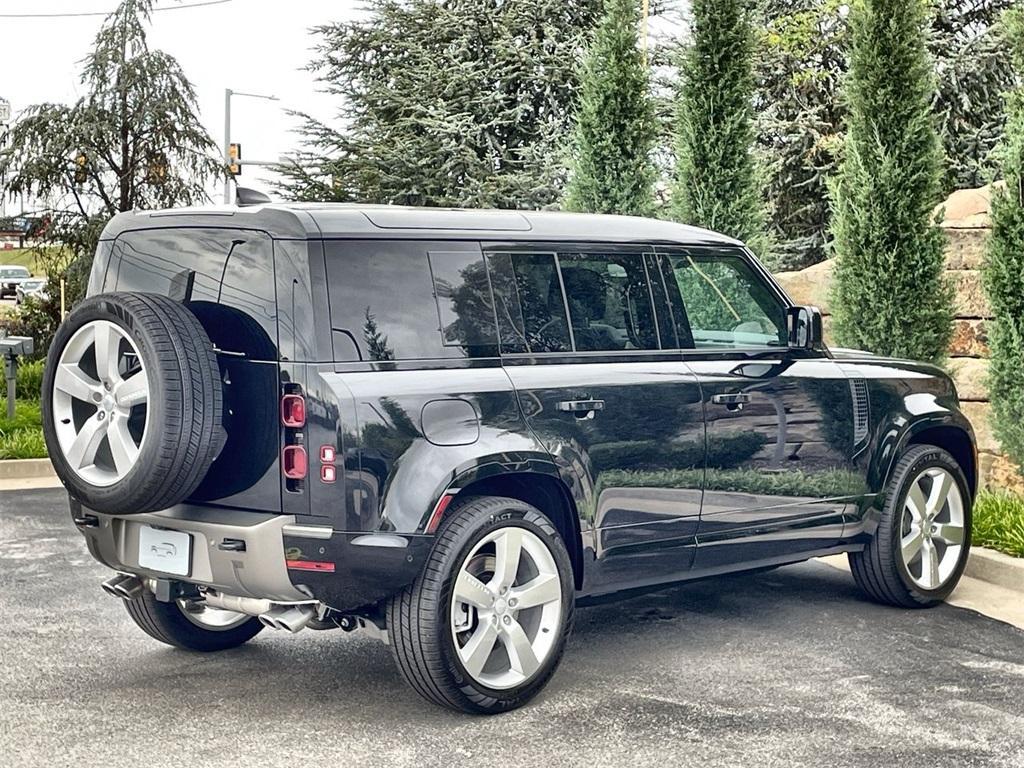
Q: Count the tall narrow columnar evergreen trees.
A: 4